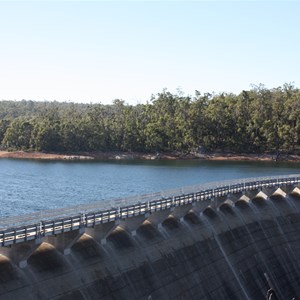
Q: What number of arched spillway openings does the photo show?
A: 13